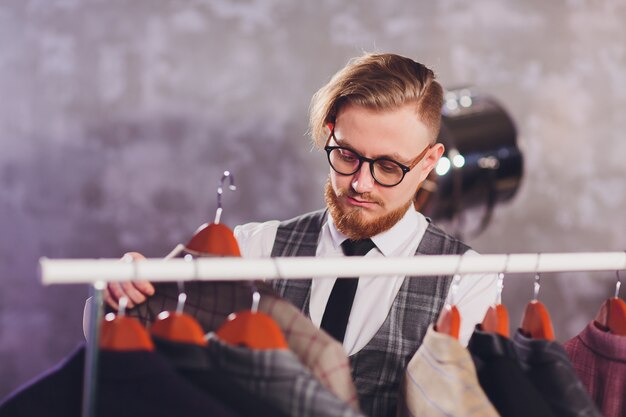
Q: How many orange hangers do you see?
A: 8